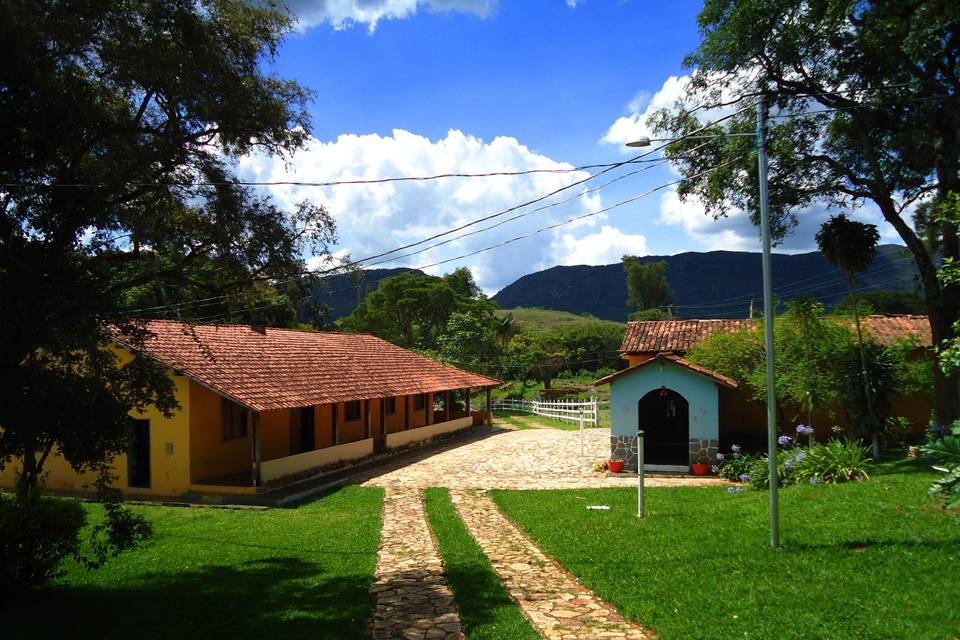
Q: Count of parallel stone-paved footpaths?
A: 2